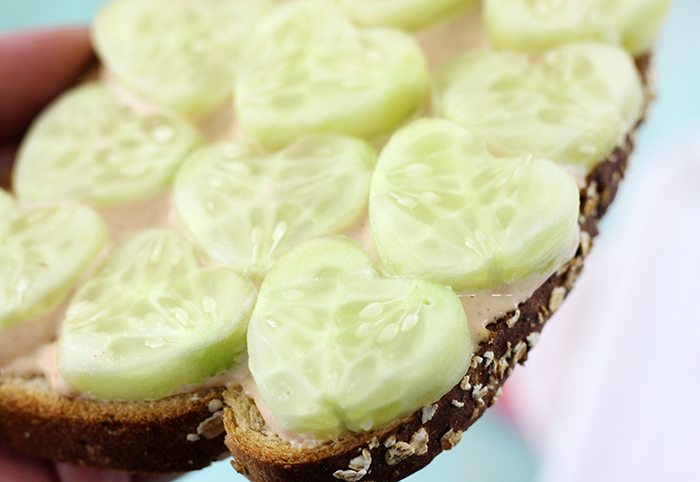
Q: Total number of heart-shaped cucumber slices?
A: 11